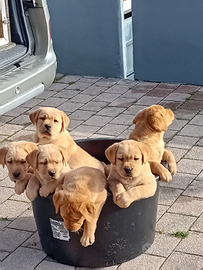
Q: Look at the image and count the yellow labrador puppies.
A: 6